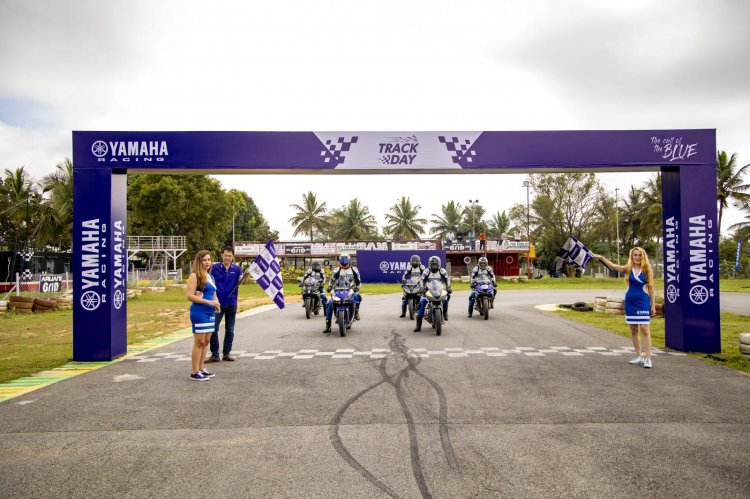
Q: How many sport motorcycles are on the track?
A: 5